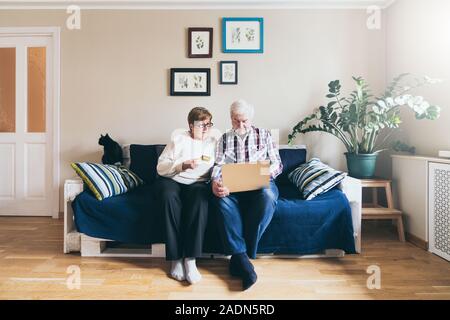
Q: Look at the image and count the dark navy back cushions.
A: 2